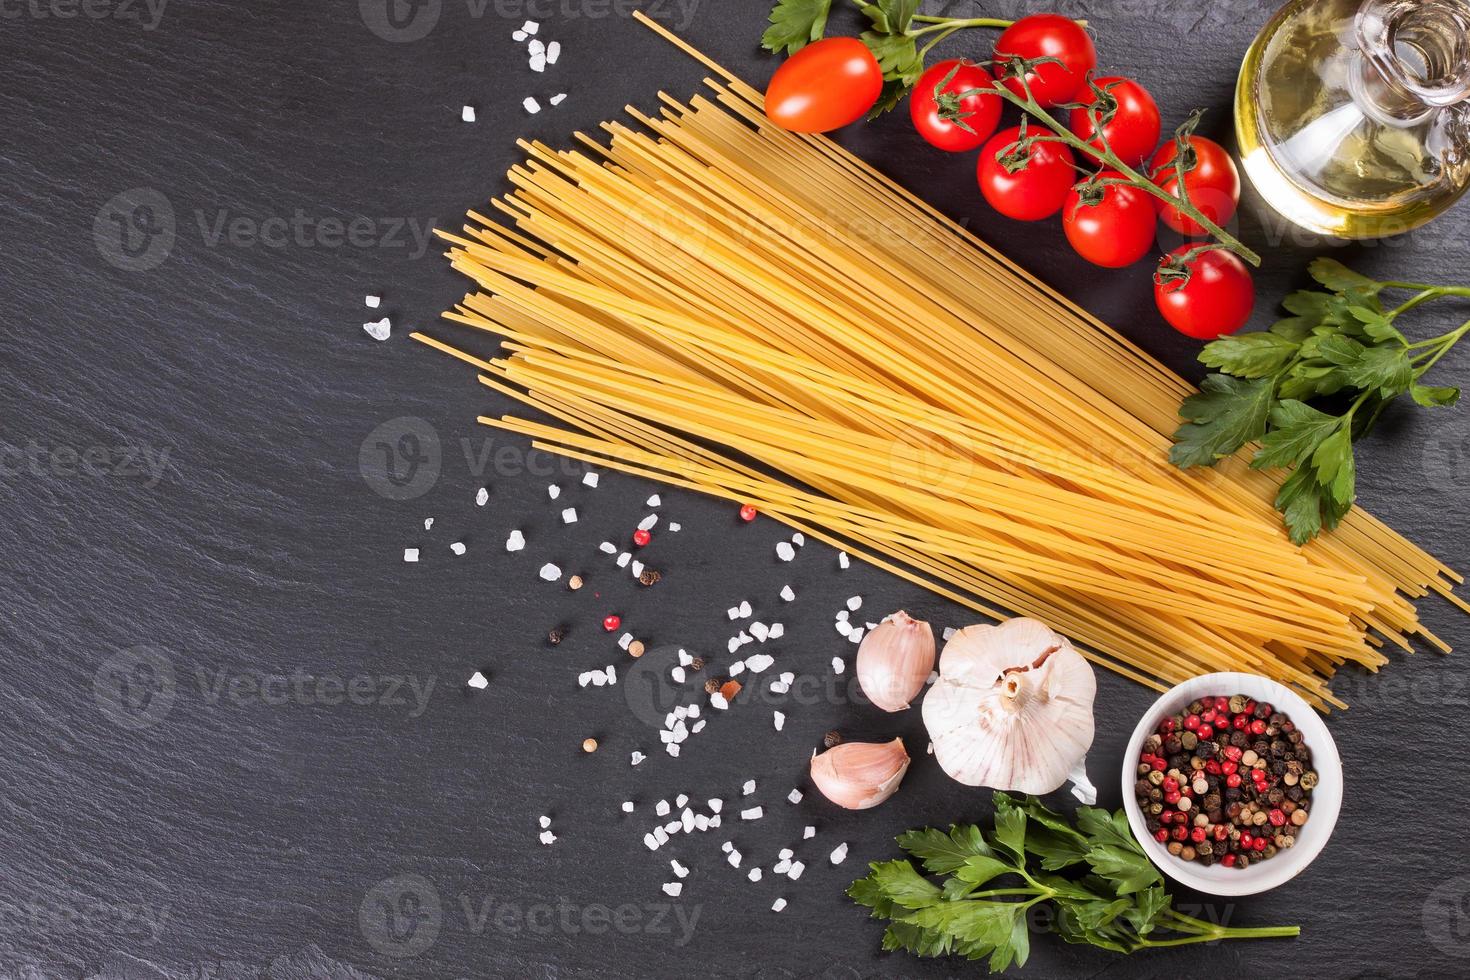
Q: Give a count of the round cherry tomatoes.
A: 7